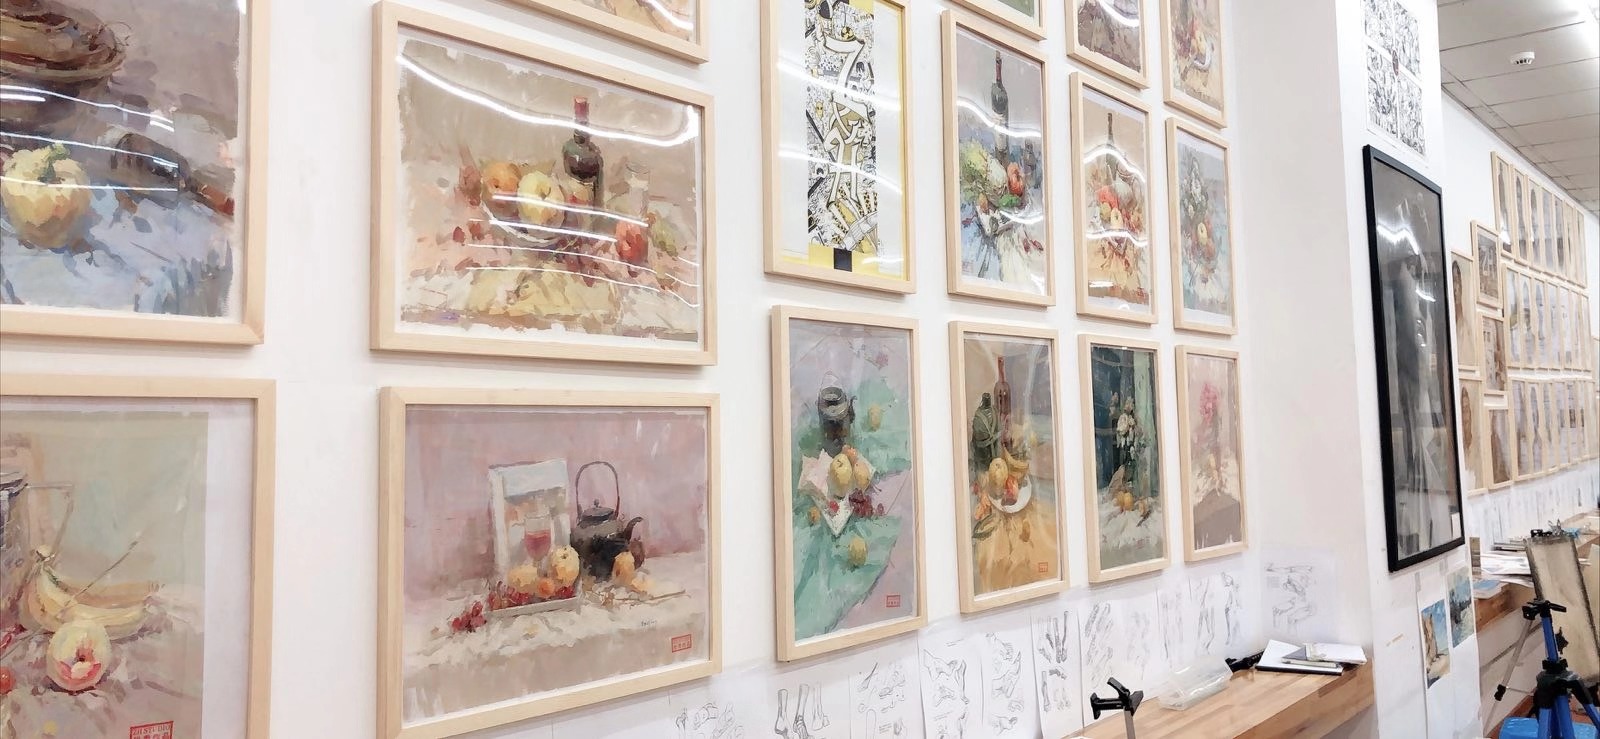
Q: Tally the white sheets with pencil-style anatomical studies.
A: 12